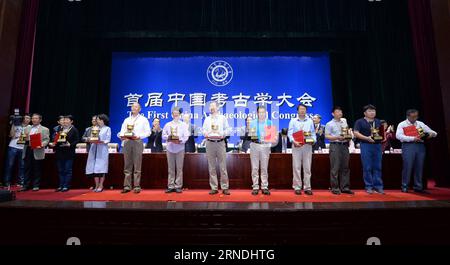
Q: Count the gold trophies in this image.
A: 11